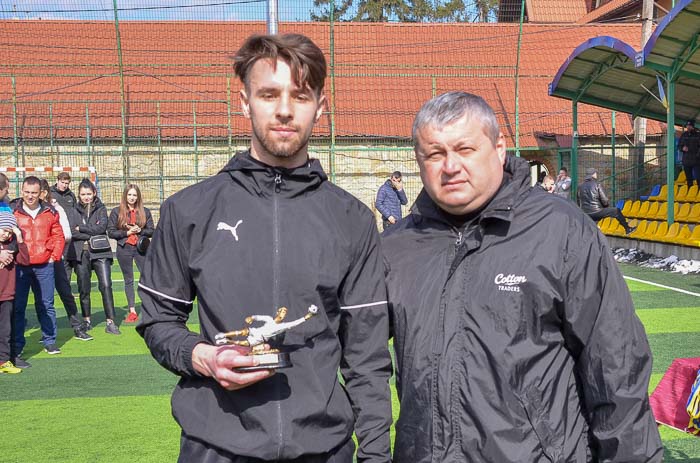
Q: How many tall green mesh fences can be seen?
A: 1